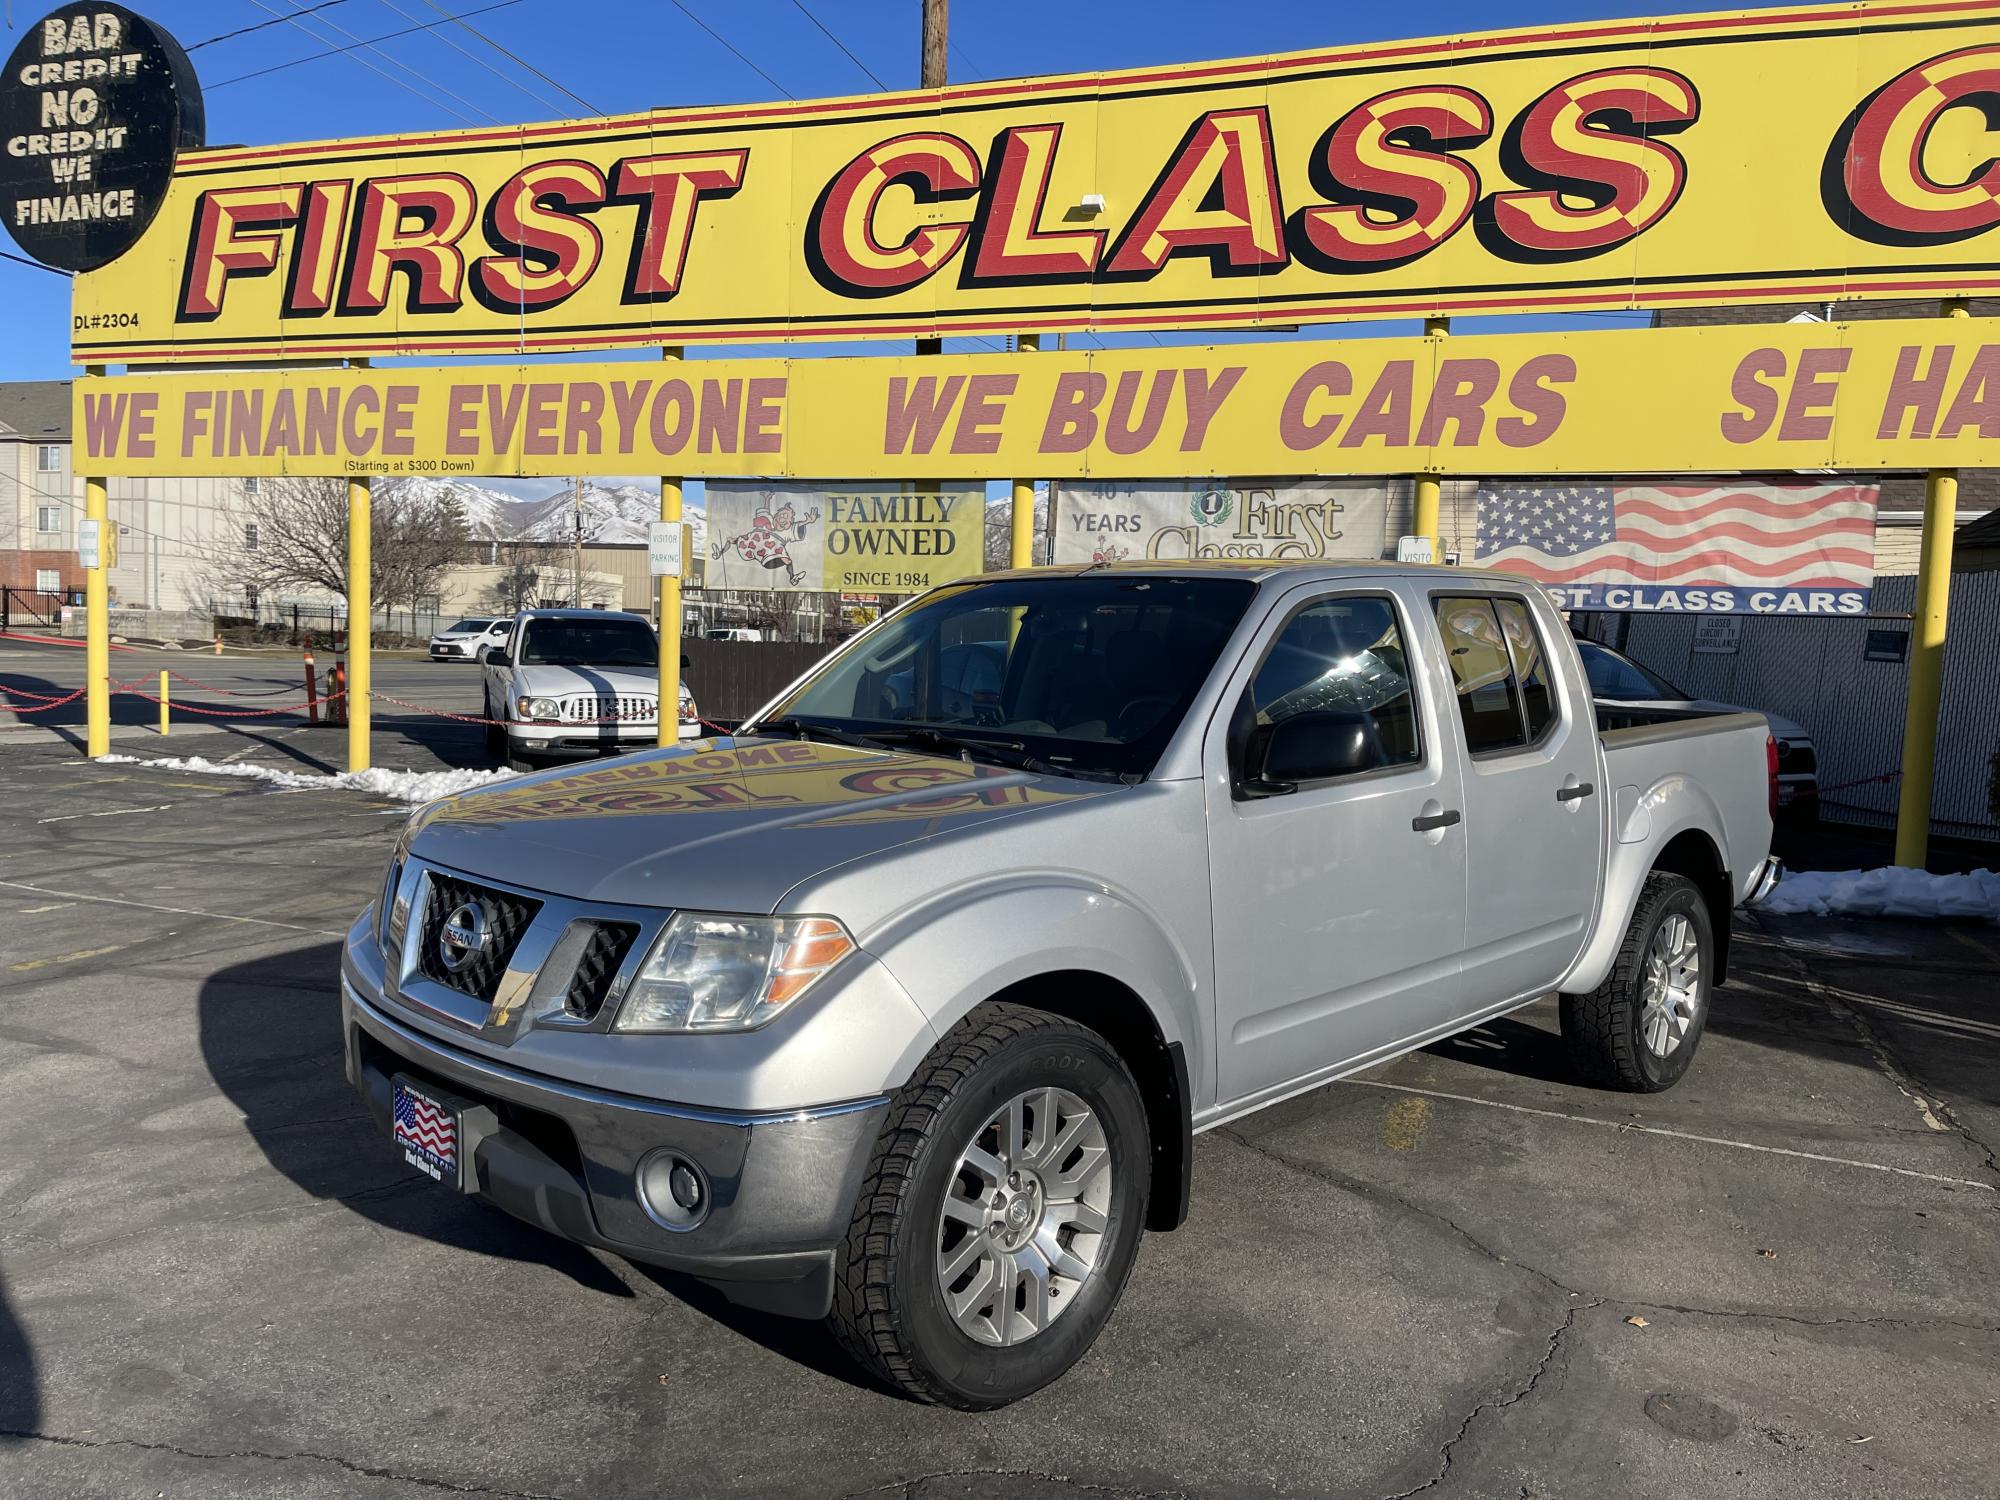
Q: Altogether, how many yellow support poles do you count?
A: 6